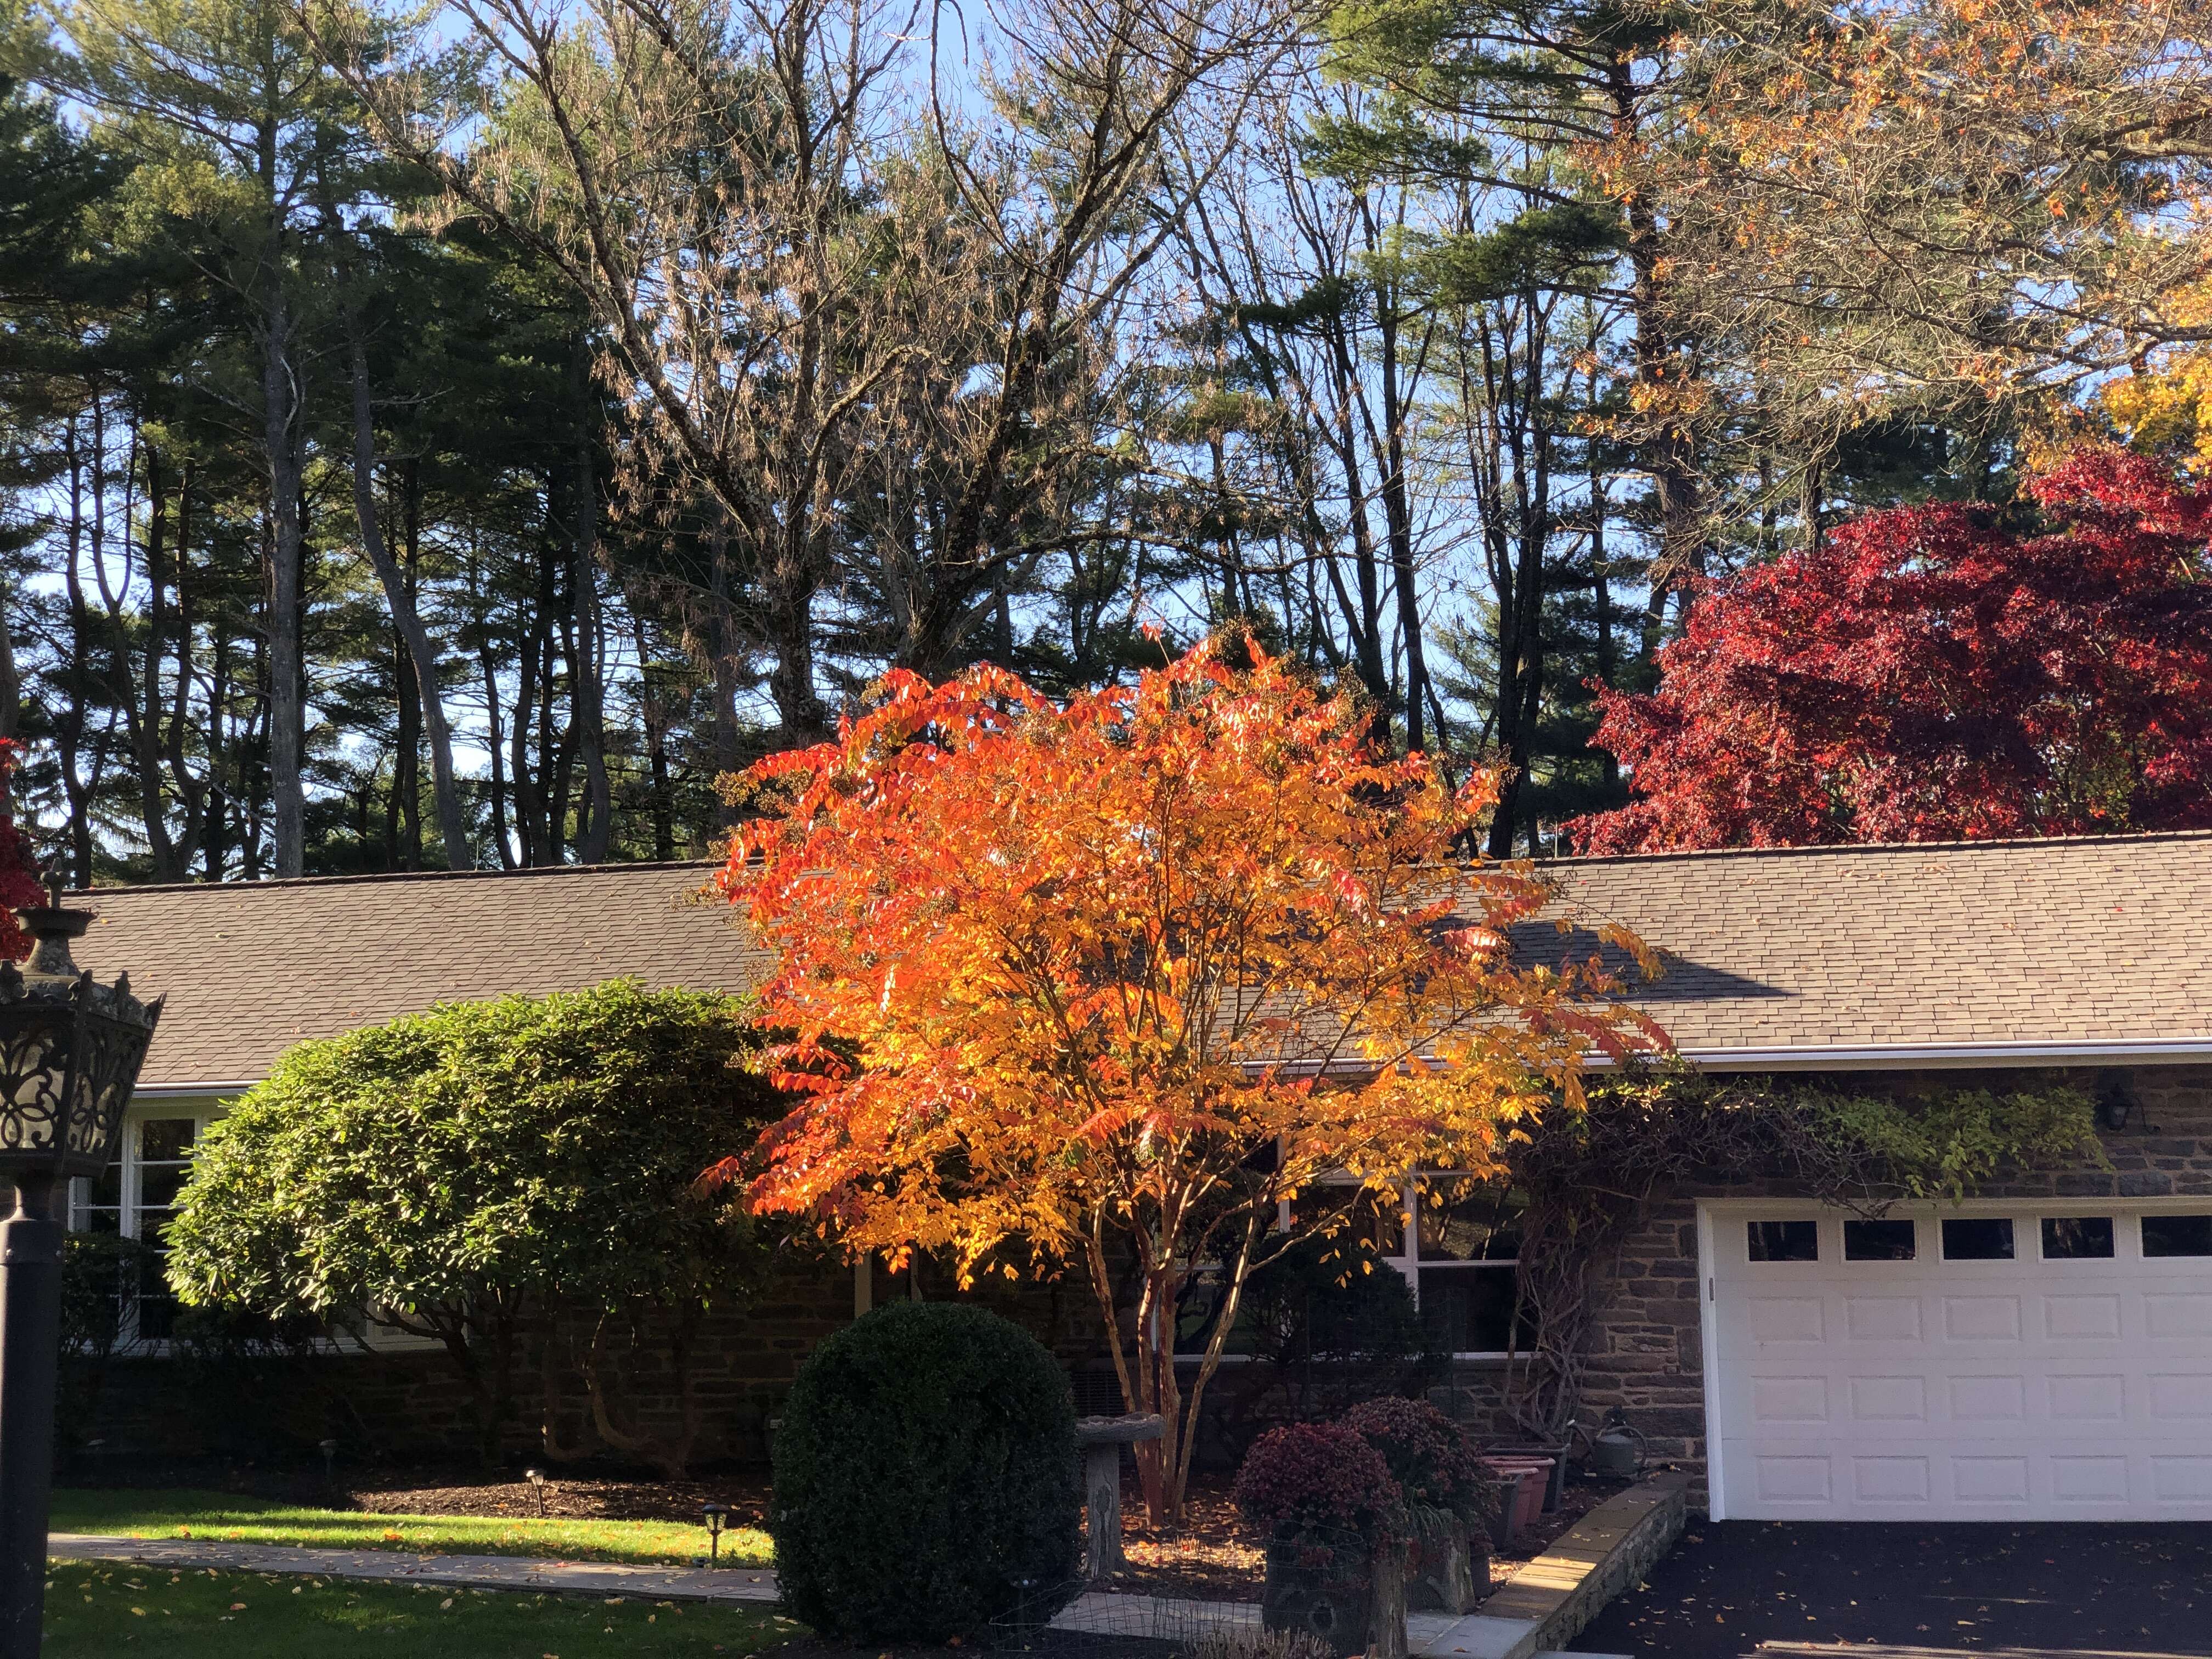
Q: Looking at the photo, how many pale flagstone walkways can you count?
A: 1